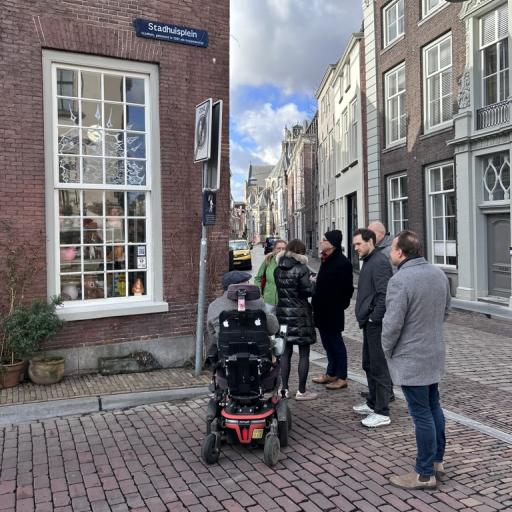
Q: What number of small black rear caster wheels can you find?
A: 2